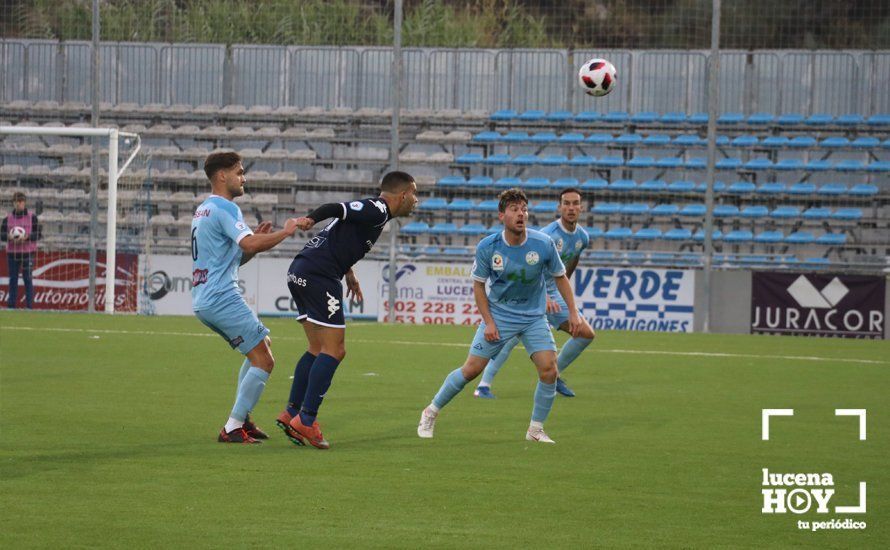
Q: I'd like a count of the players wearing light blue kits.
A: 3